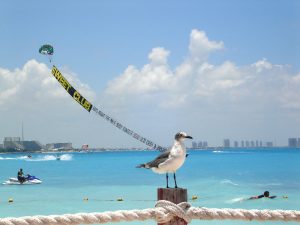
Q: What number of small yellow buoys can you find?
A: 5